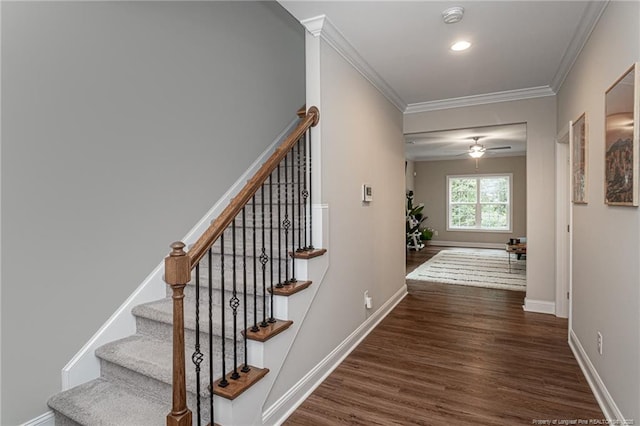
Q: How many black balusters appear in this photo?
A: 14